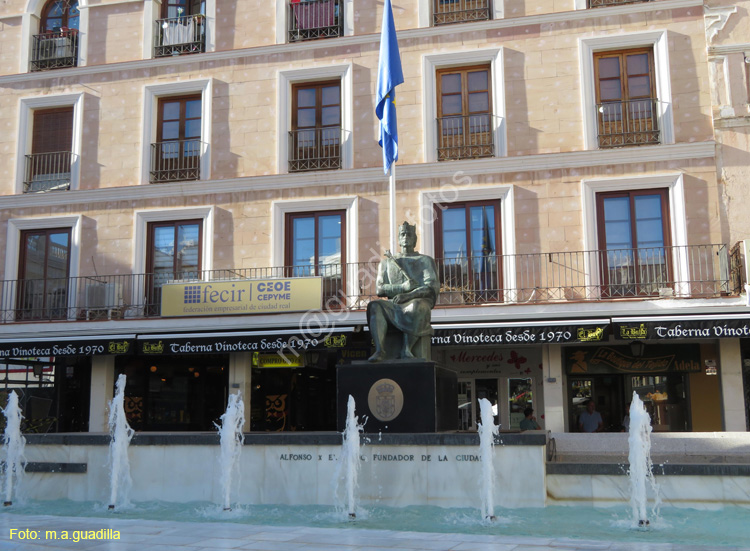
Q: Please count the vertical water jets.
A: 6